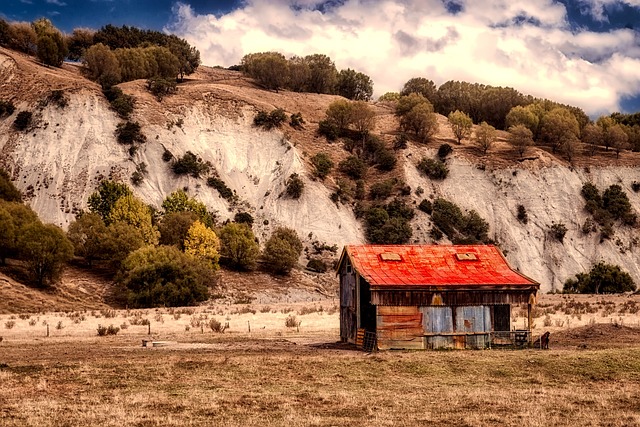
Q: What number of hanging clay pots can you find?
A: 0